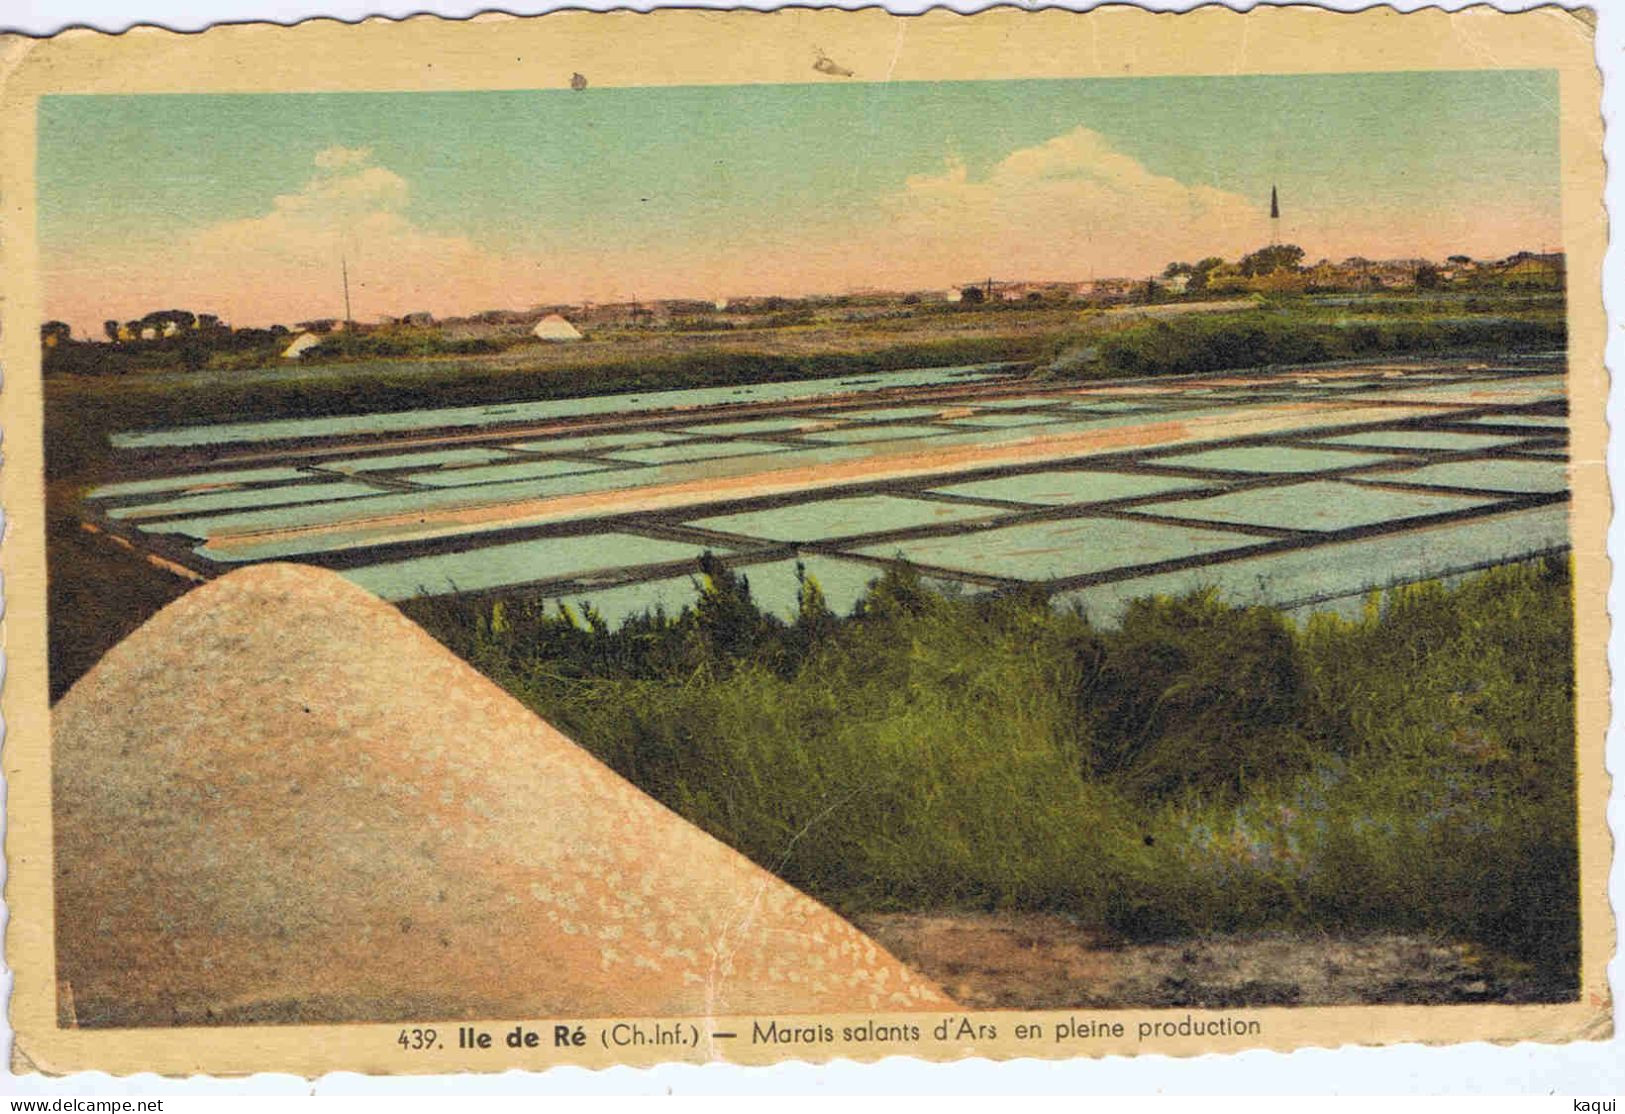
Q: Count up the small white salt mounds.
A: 2